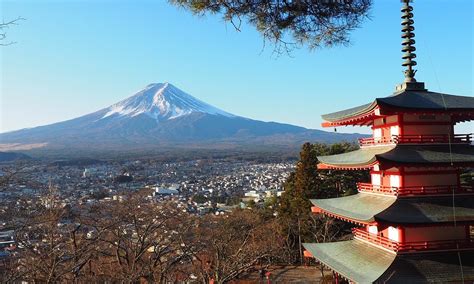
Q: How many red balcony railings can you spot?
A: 3